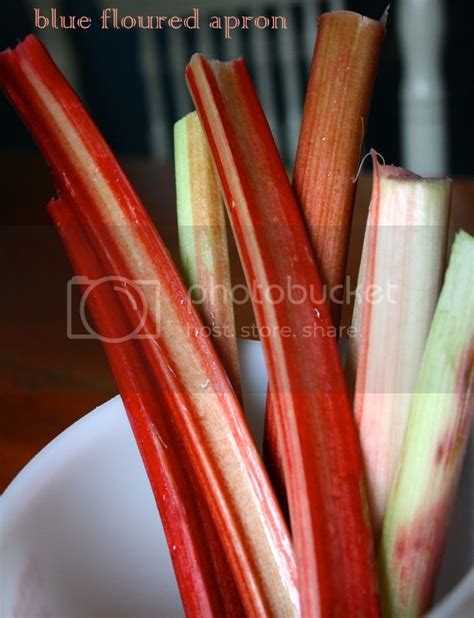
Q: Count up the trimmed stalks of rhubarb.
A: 7